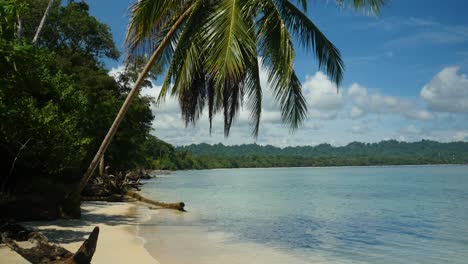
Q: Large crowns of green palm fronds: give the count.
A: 1